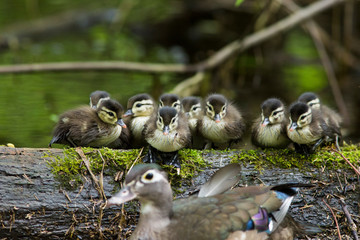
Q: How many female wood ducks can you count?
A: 1